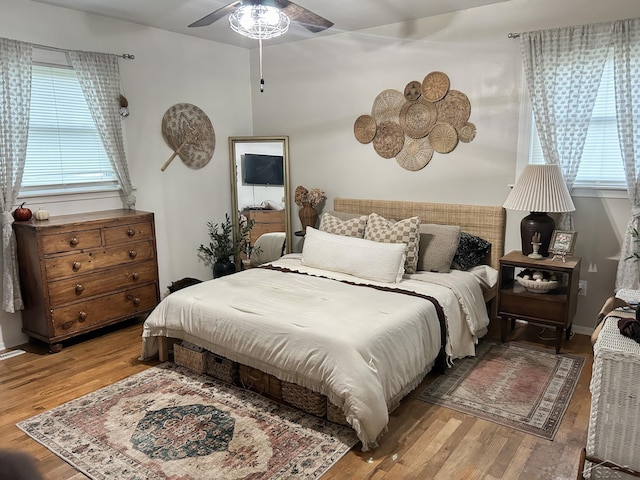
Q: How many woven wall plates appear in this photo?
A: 10